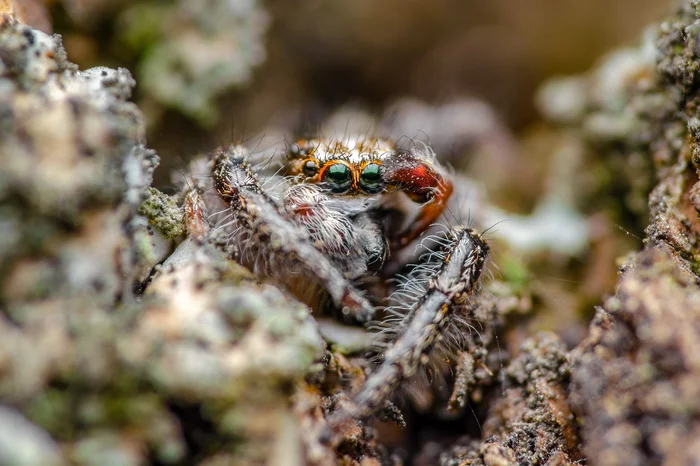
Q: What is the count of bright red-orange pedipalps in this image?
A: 1